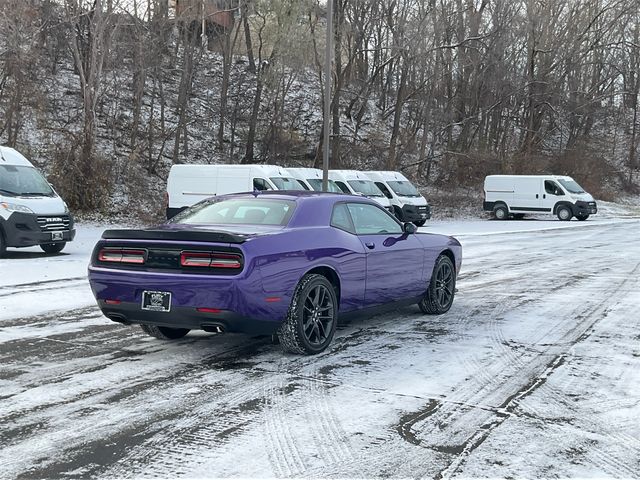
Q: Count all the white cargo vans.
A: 6